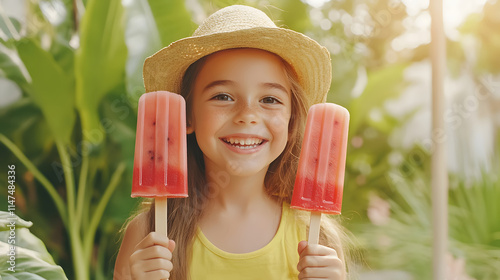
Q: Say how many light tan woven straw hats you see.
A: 1